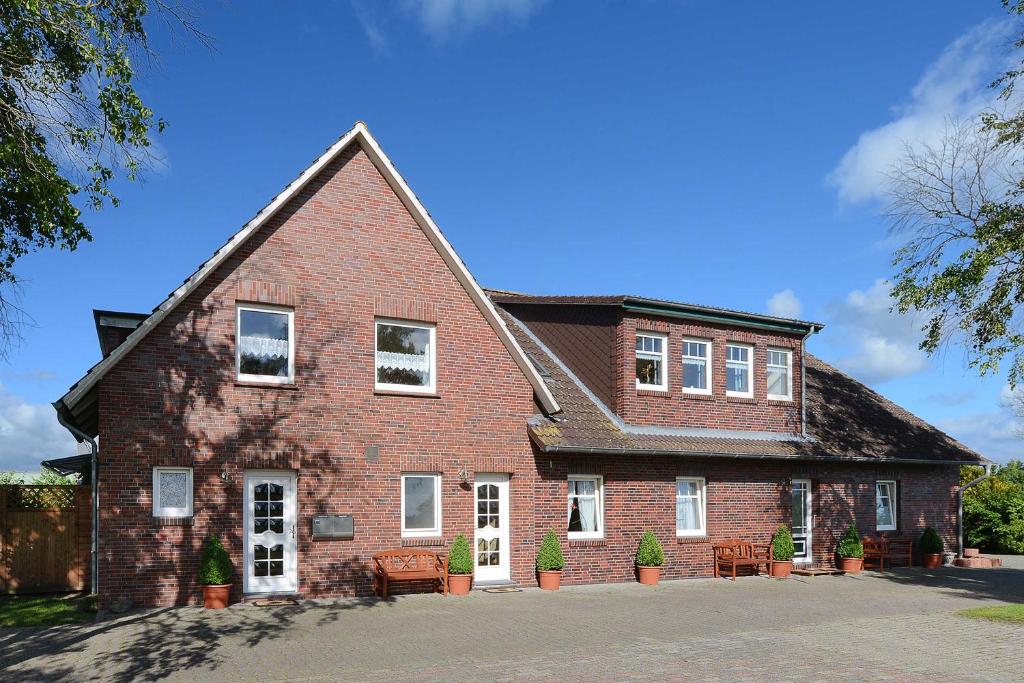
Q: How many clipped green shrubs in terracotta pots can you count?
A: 7